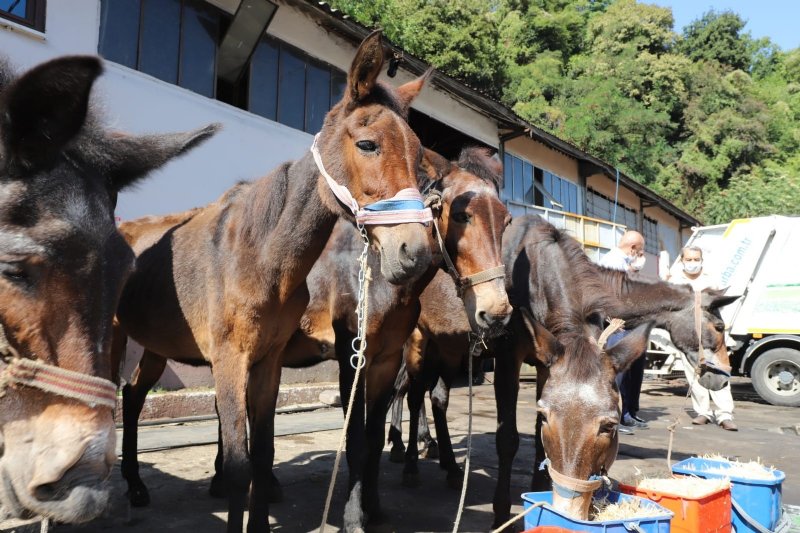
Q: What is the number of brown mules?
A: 5